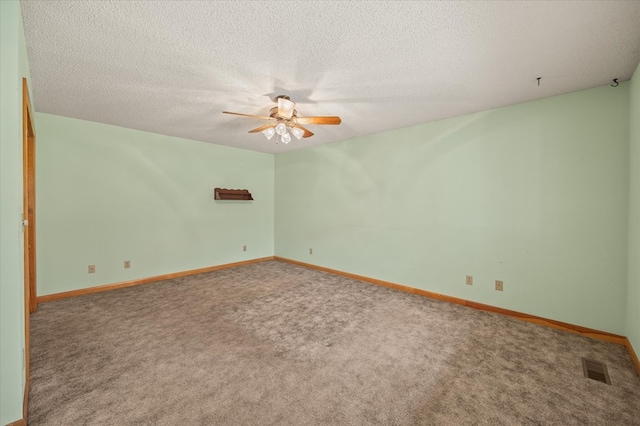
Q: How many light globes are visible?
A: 4